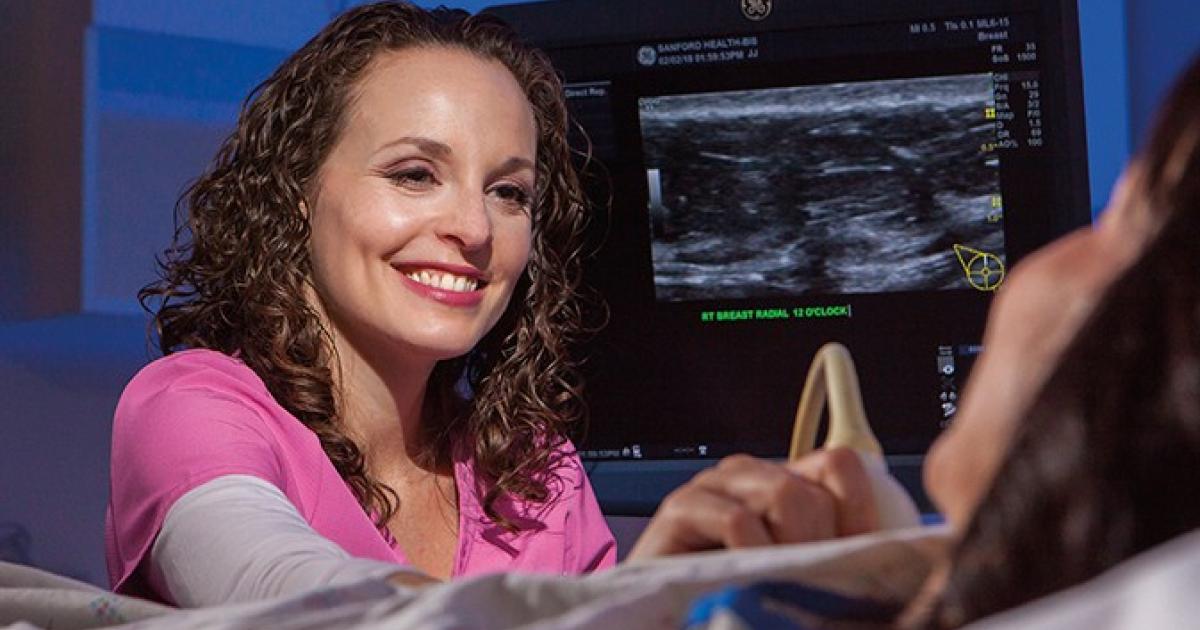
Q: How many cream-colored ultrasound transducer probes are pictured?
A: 1